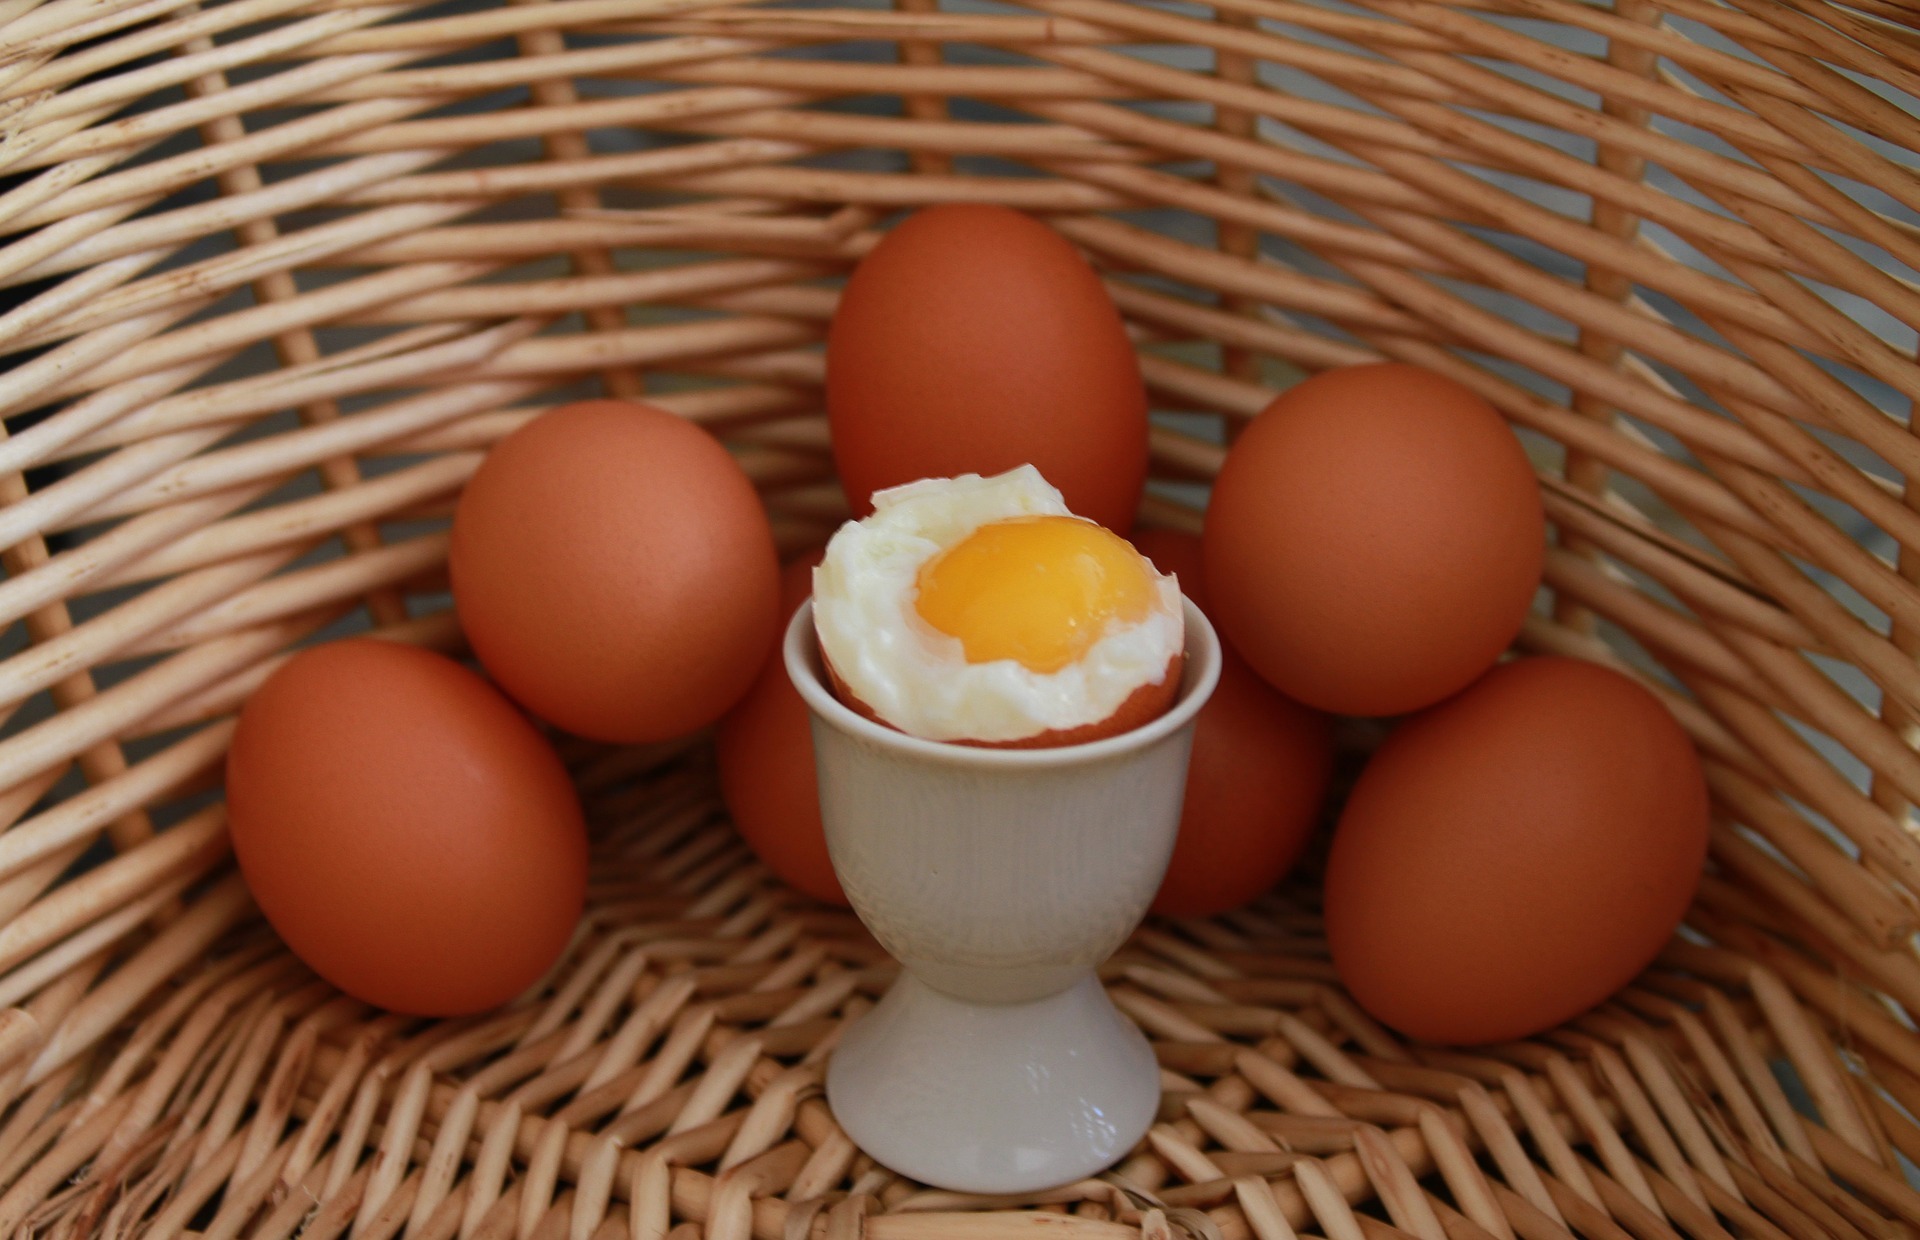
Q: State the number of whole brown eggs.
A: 7